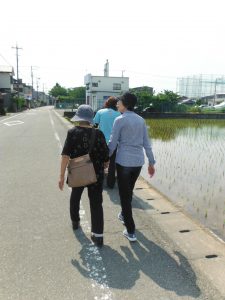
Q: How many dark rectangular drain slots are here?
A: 5